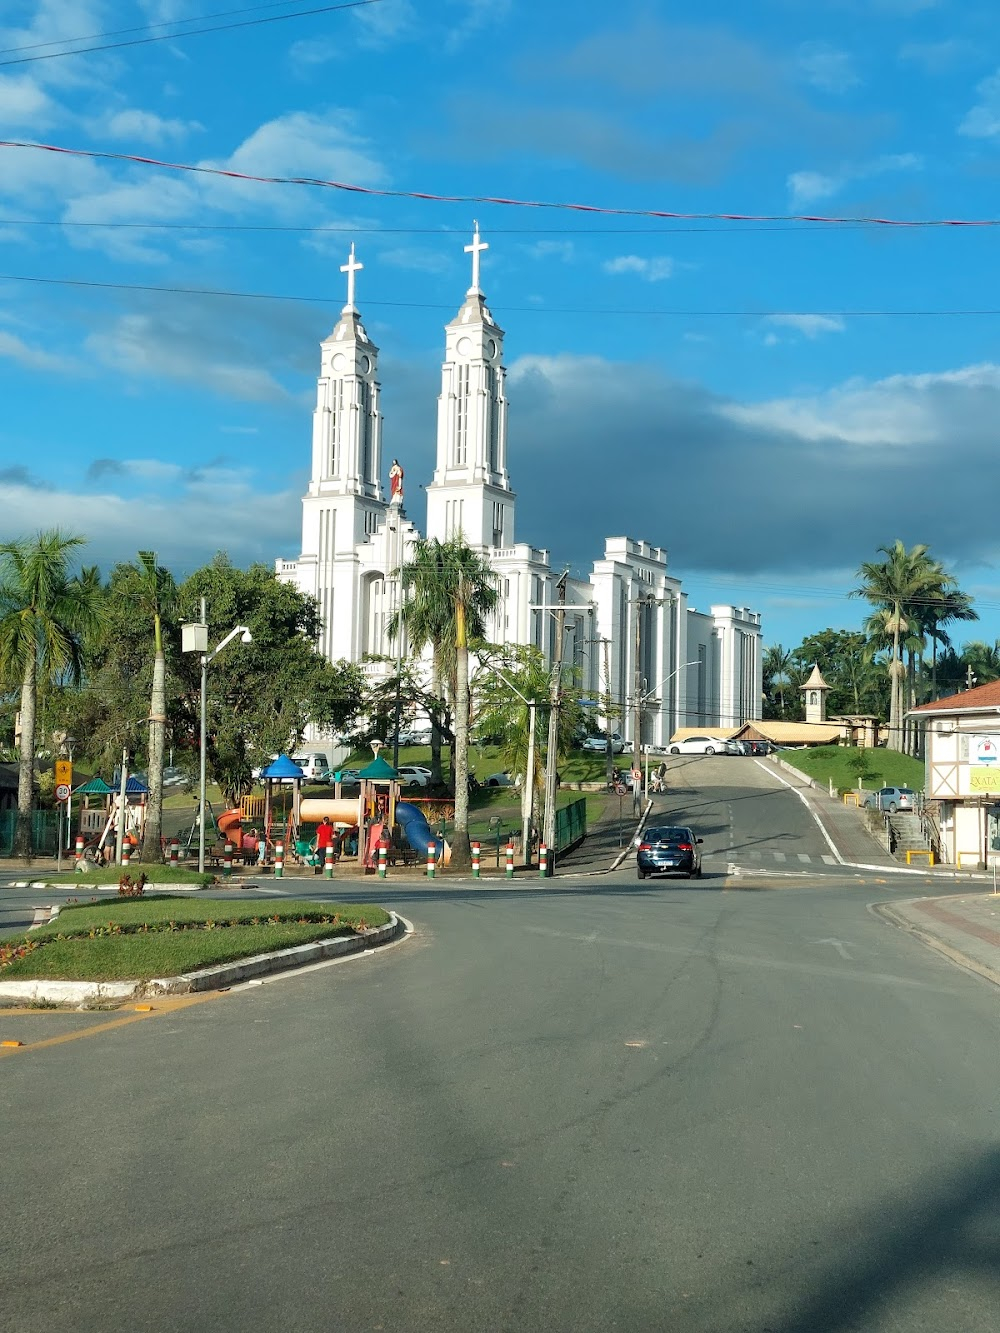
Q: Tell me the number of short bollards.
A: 11